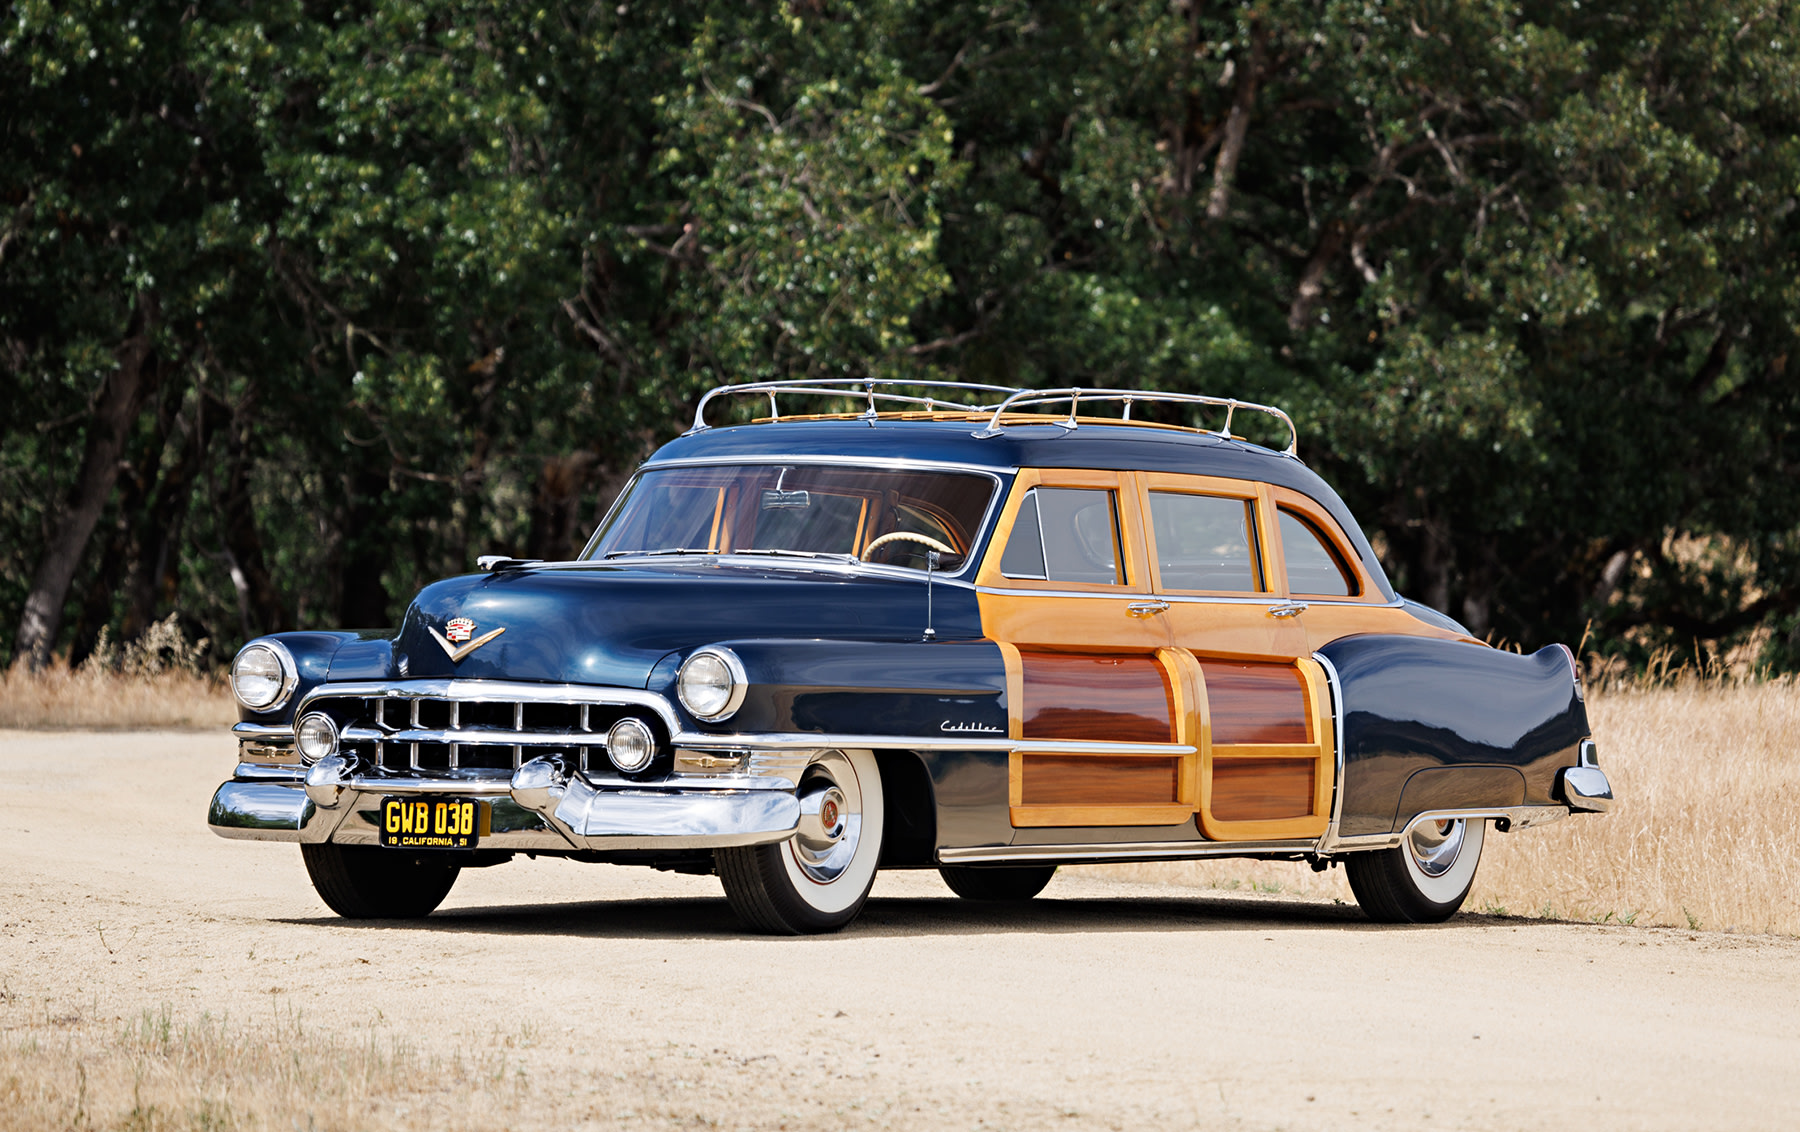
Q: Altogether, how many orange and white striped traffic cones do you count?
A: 0